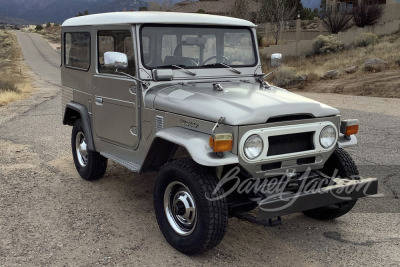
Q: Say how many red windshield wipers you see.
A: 0